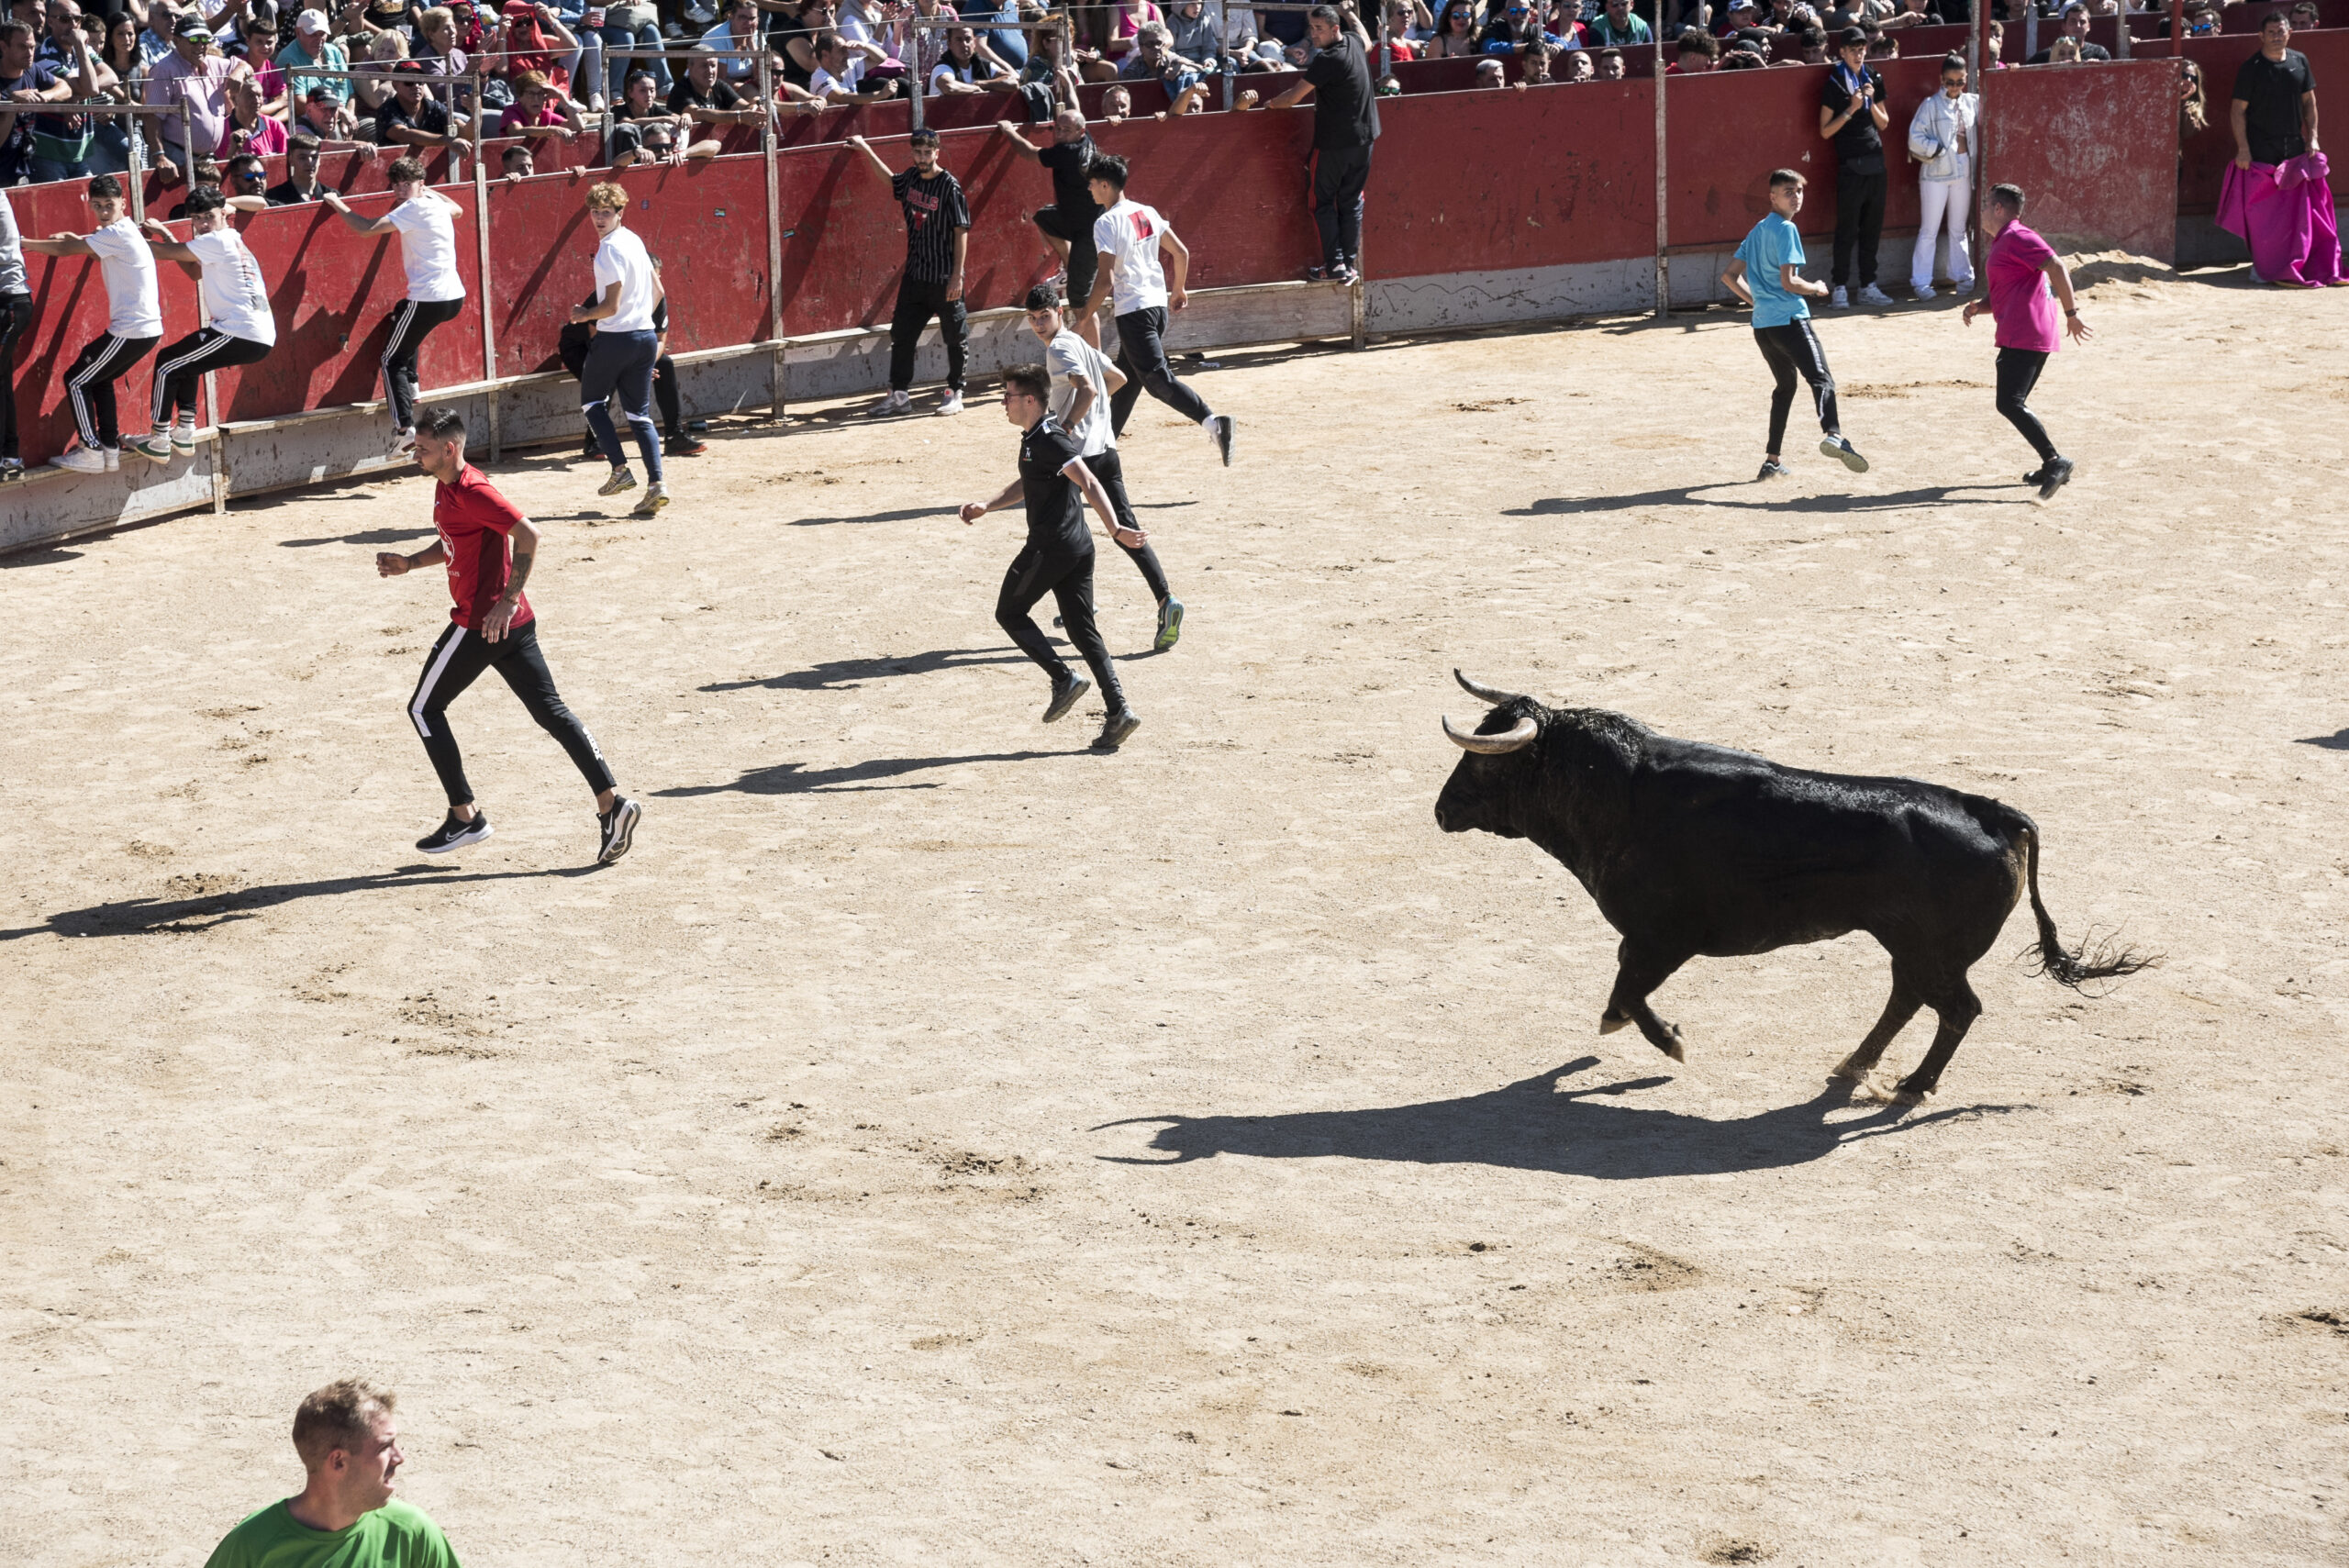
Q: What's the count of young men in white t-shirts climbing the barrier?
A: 3